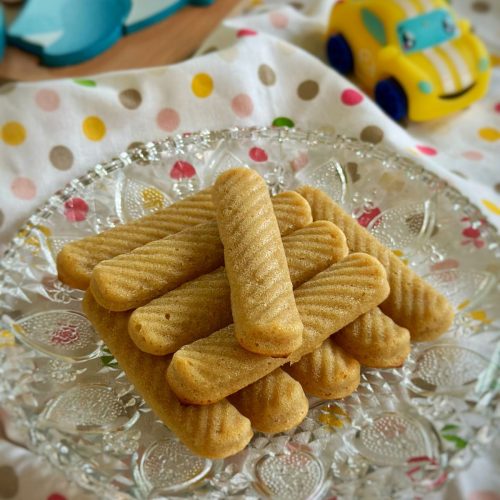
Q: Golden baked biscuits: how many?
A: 10